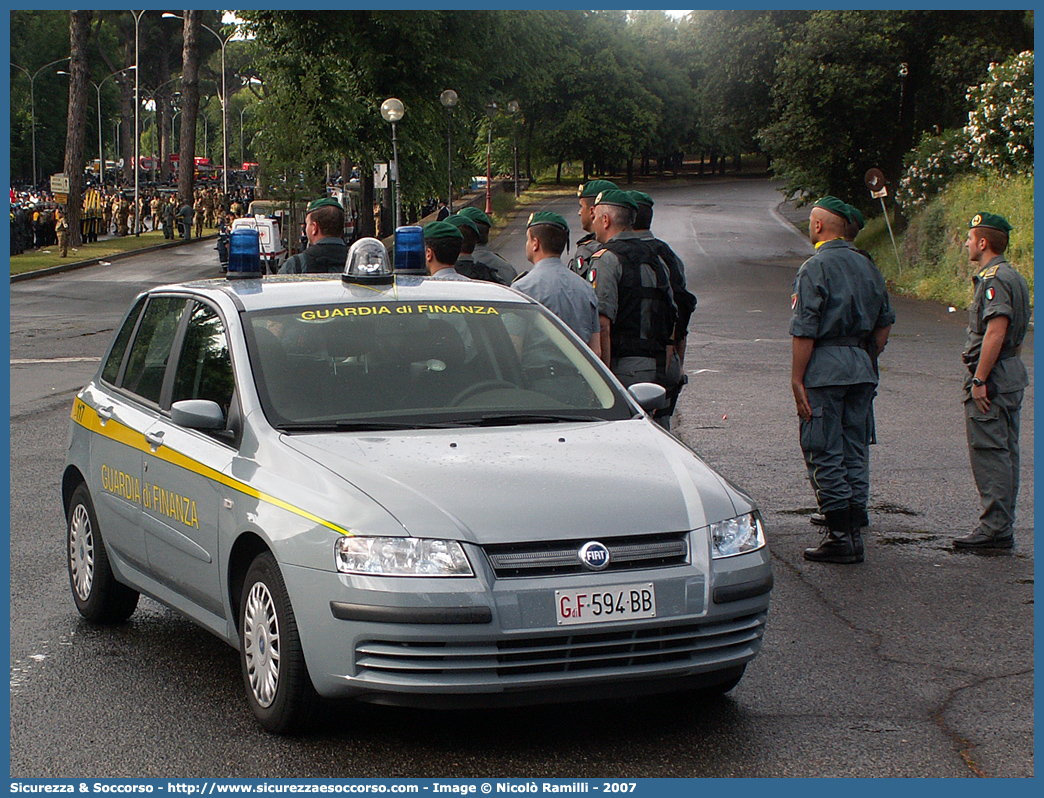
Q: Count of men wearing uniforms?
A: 11